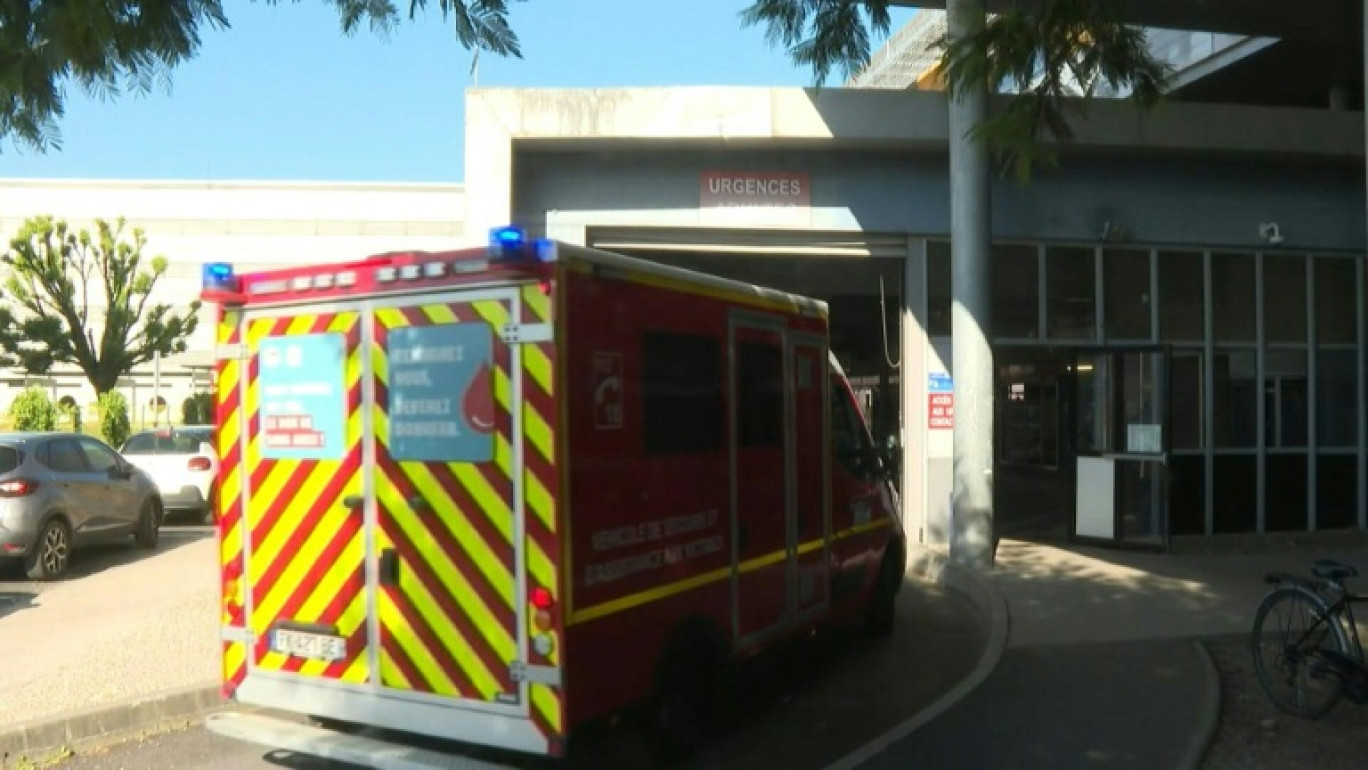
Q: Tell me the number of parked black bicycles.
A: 1